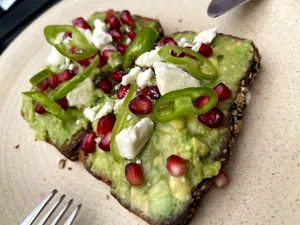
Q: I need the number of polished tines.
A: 4